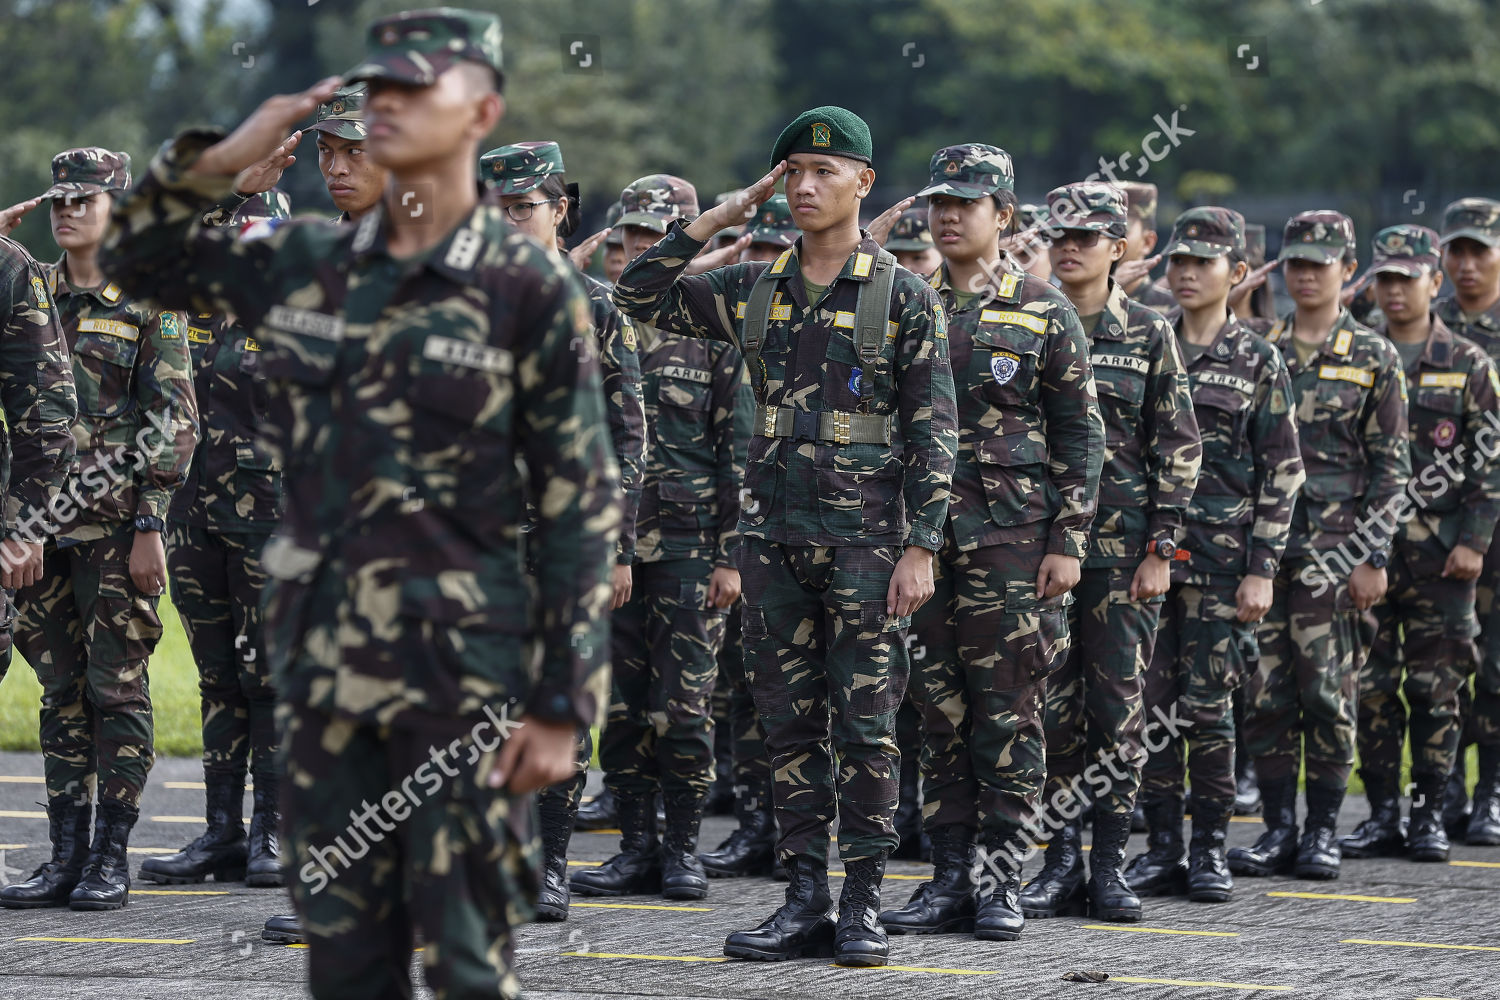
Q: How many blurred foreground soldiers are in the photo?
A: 1